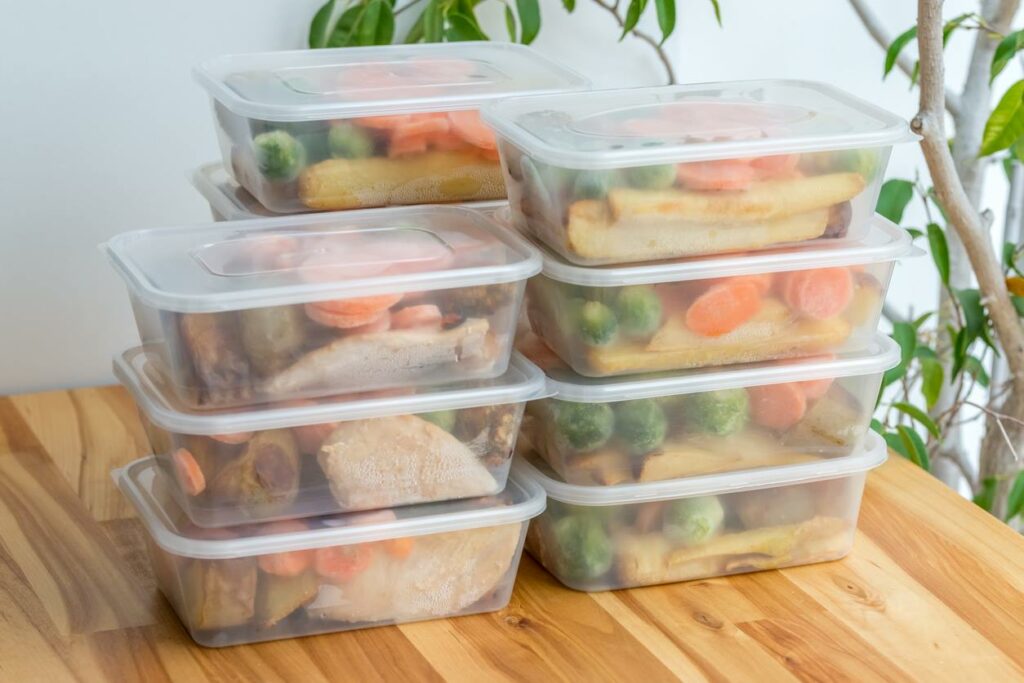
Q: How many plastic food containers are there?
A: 9